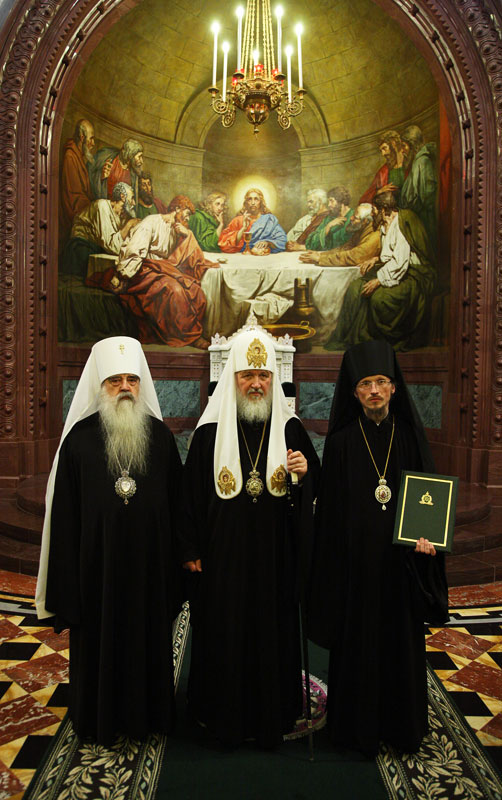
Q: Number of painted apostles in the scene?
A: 12